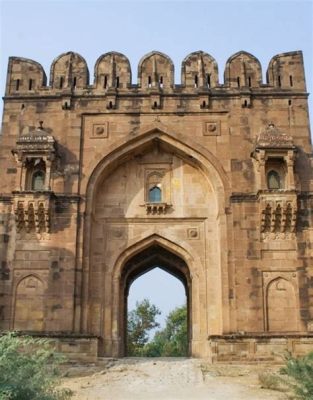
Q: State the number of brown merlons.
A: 7